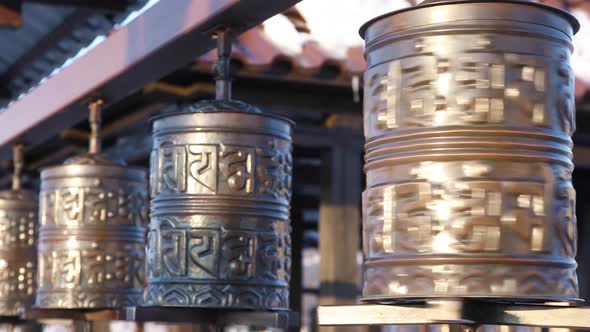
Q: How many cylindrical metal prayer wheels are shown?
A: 4